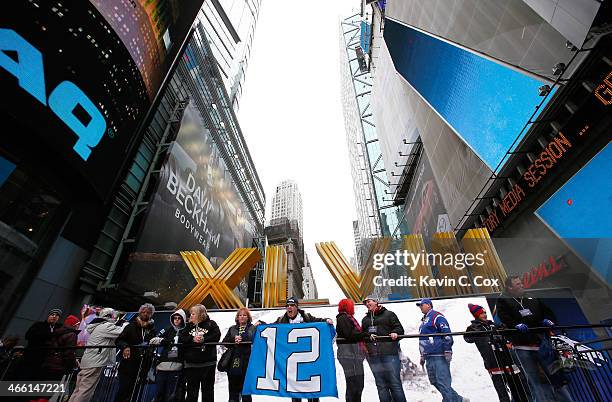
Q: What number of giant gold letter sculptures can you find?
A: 6